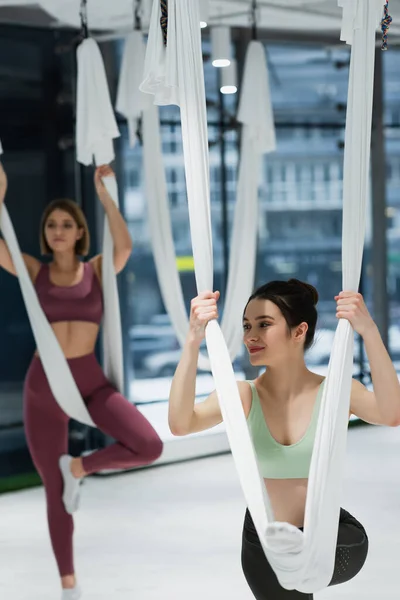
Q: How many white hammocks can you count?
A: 3